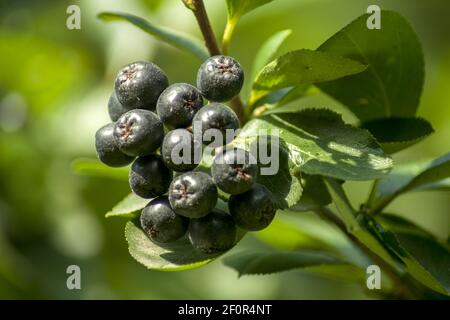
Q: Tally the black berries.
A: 14